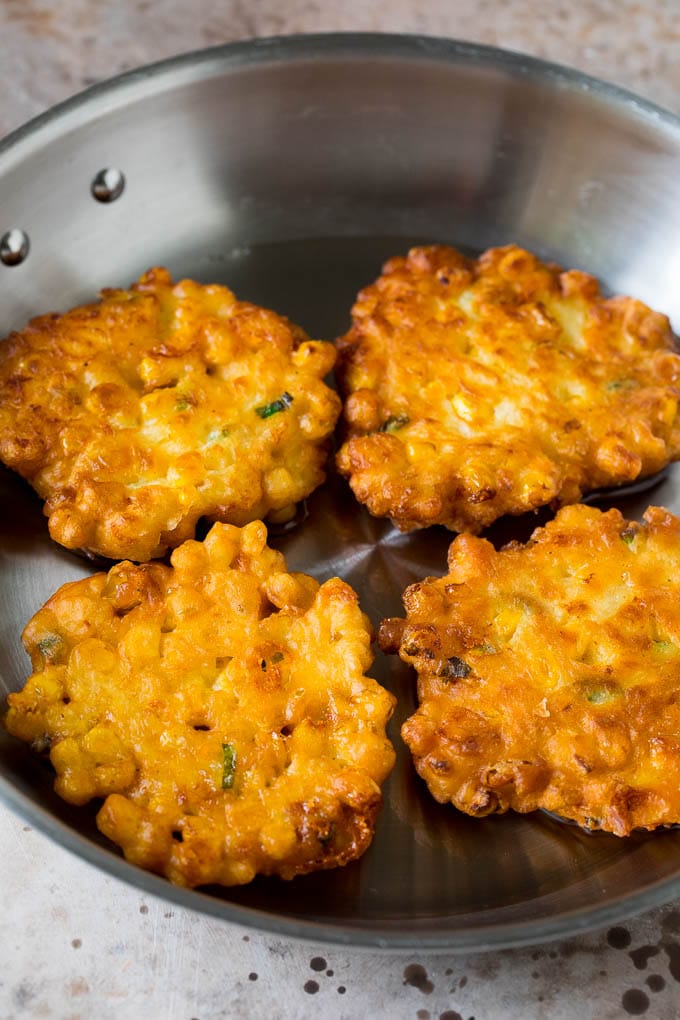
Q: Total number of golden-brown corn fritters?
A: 4